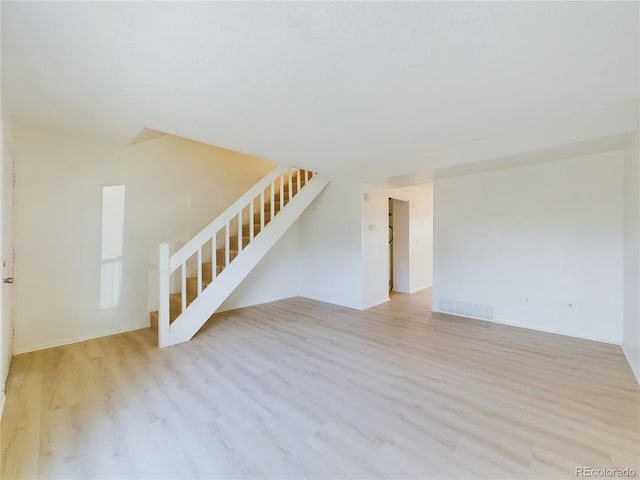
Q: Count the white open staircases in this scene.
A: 1